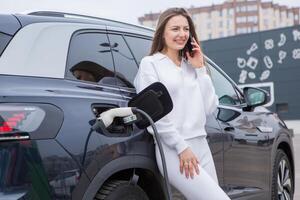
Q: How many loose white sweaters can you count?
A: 1